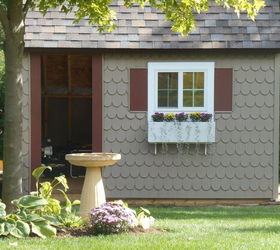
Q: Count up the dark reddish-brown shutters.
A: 2